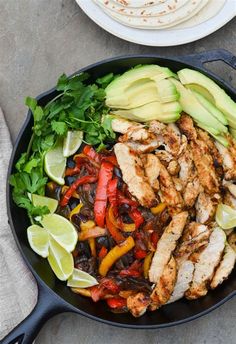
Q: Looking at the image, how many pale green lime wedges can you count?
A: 8